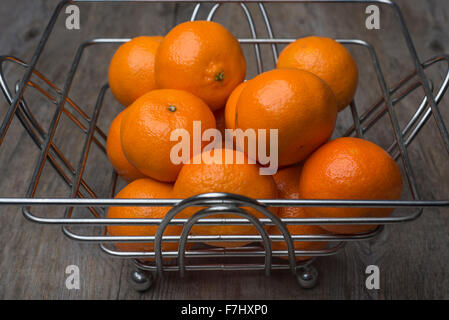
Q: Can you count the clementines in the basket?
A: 11